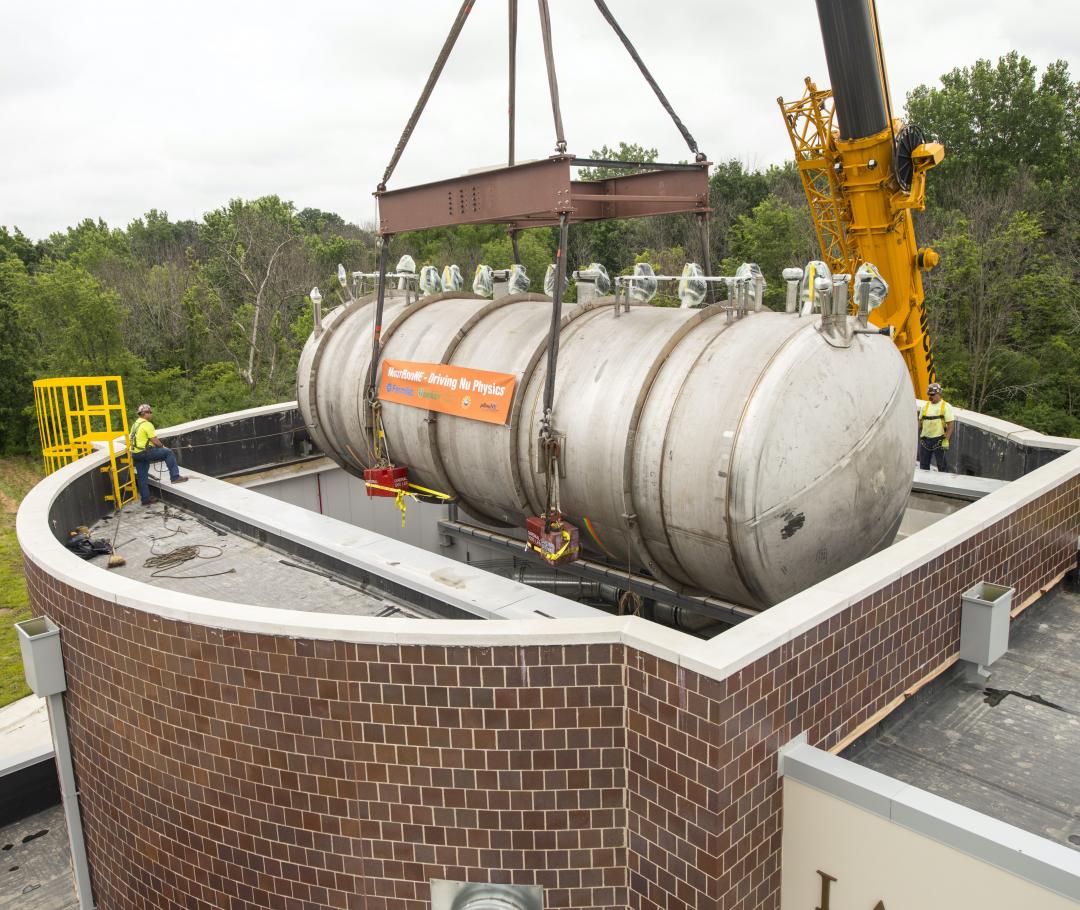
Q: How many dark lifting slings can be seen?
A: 8